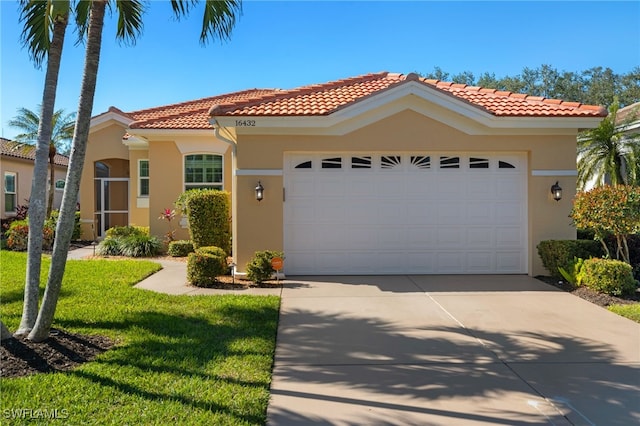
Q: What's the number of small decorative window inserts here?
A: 8